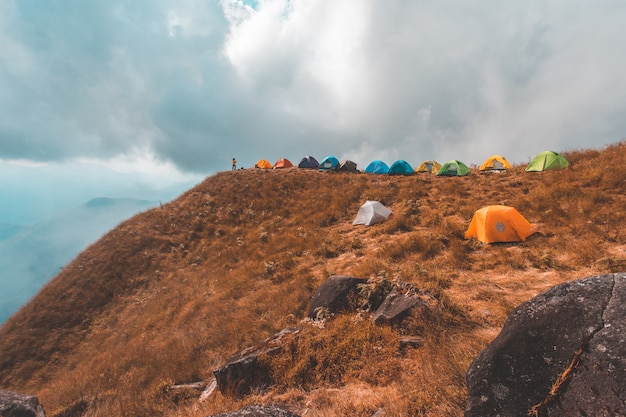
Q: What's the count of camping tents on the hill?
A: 13